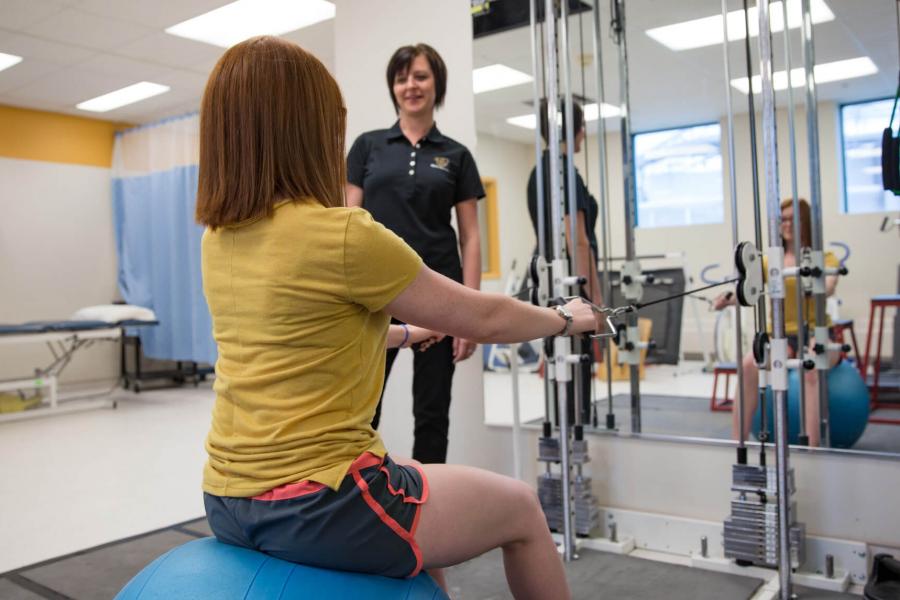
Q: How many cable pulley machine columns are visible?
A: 2